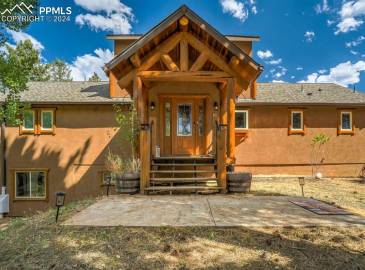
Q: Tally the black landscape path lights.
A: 3